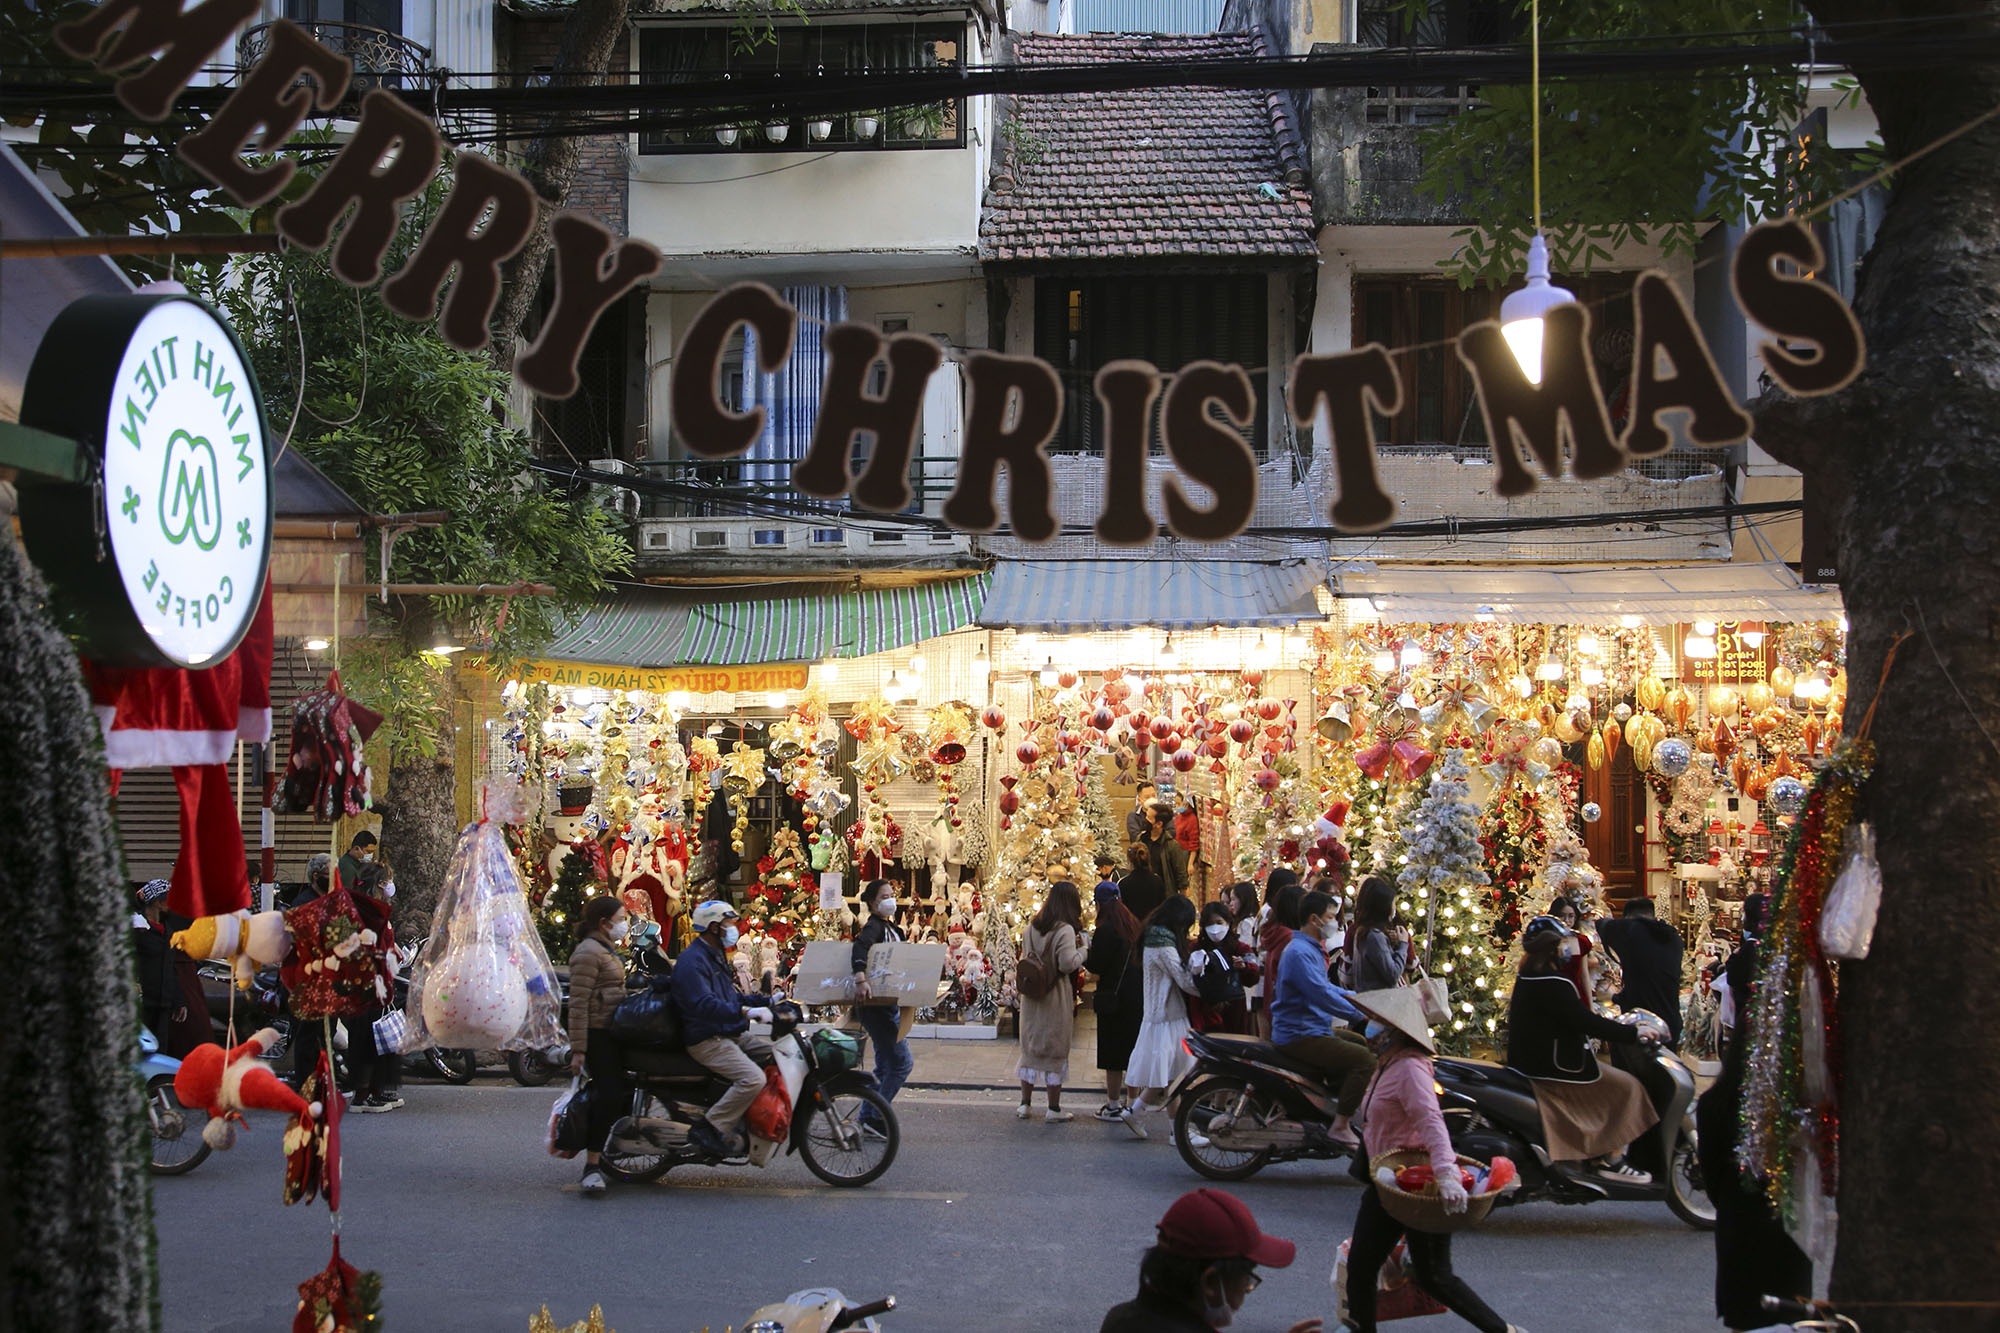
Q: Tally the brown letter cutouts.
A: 14